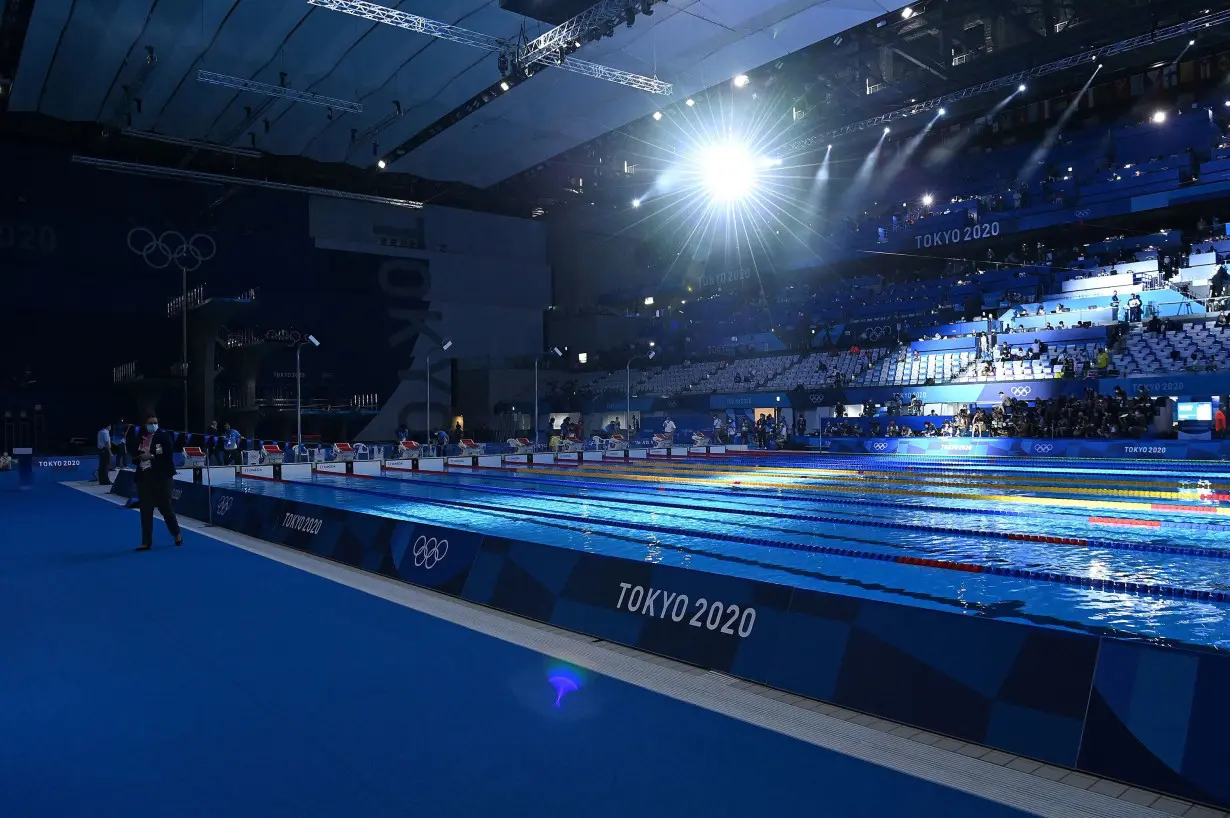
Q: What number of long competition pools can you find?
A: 1